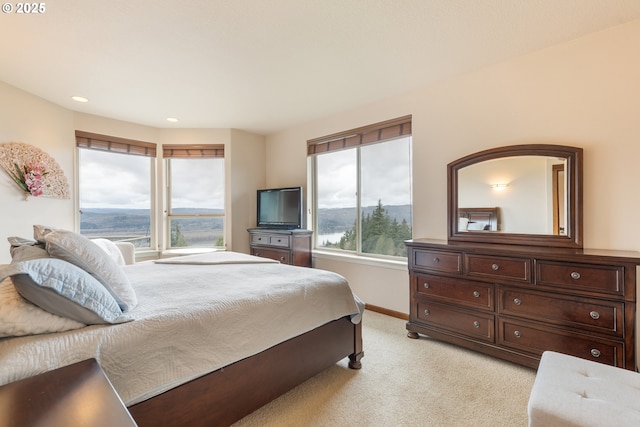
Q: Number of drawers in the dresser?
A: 7